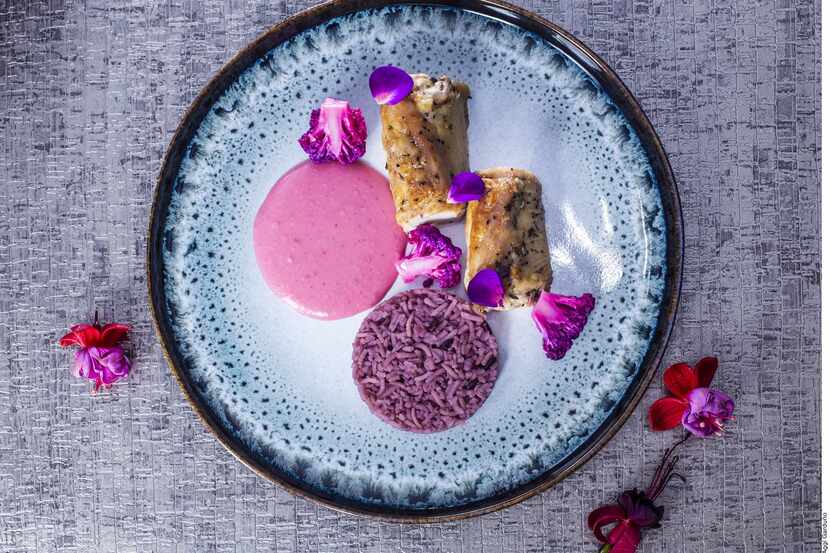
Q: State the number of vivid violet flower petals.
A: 3